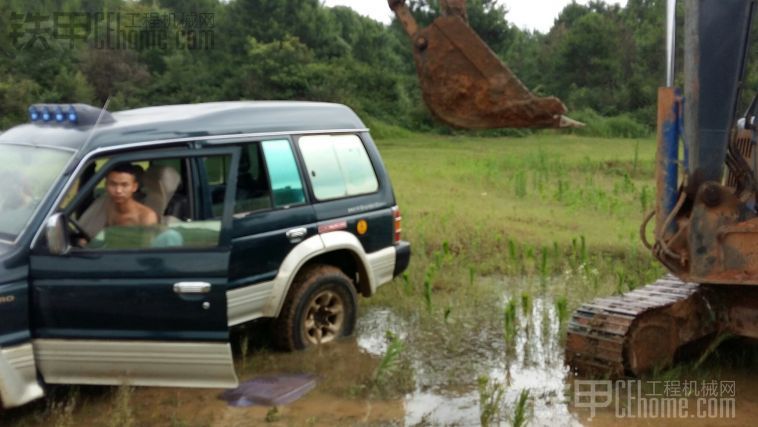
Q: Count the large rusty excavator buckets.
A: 1